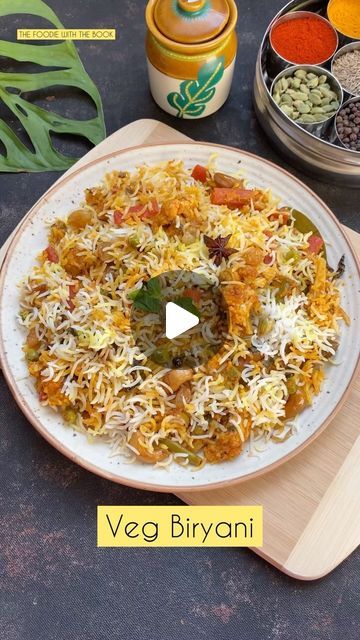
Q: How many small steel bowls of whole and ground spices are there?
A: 5